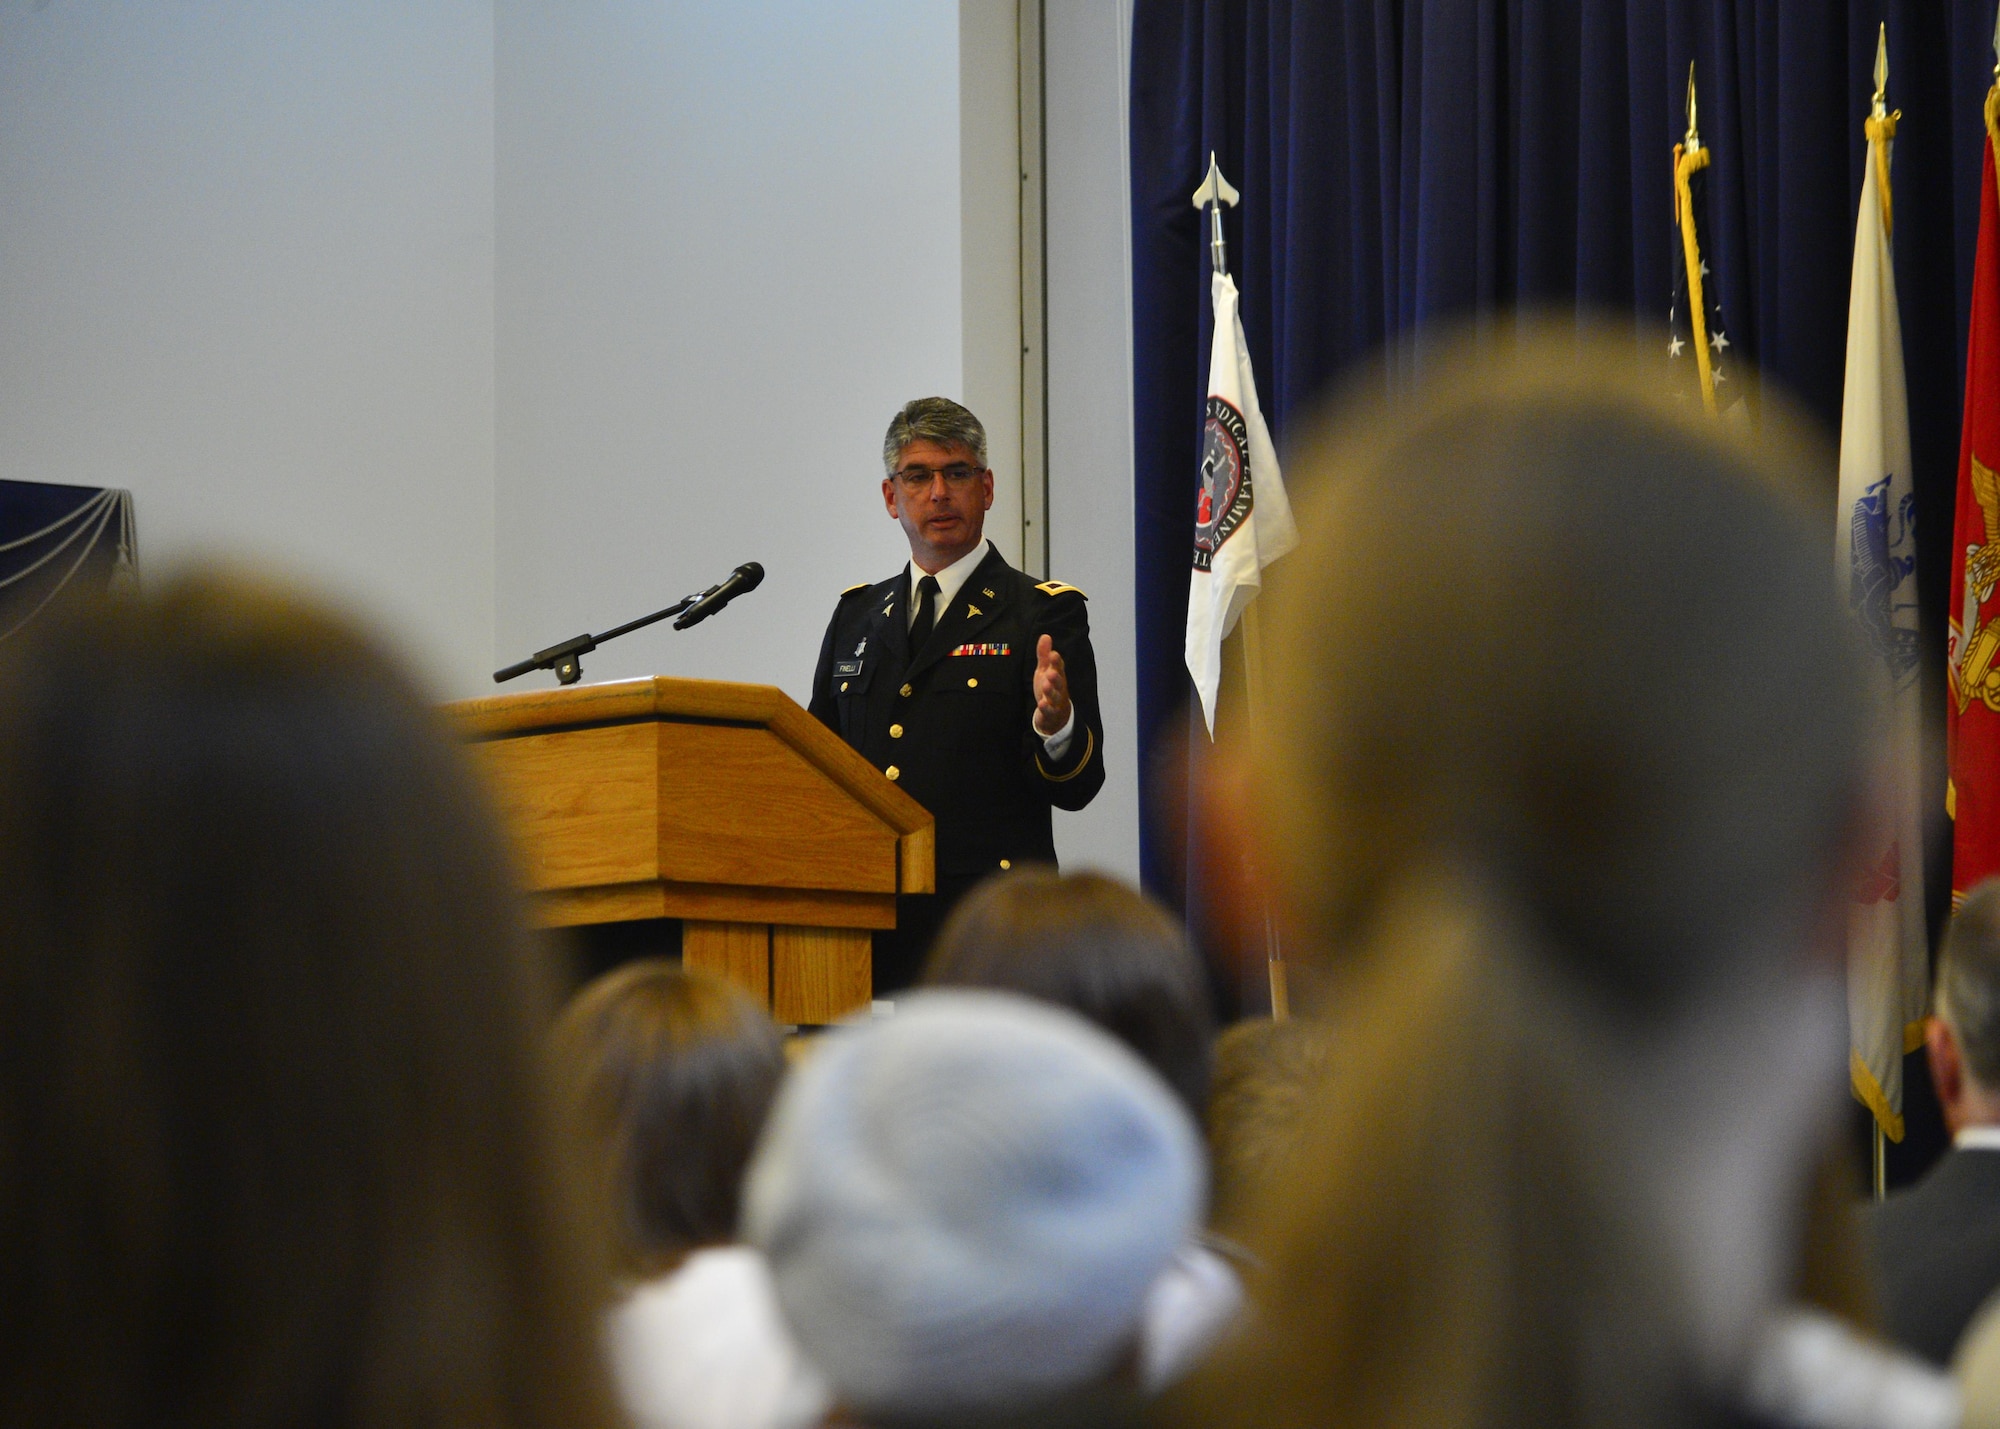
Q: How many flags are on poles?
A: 4